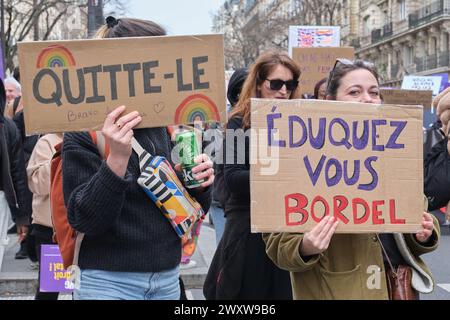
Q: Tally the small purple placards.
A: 1